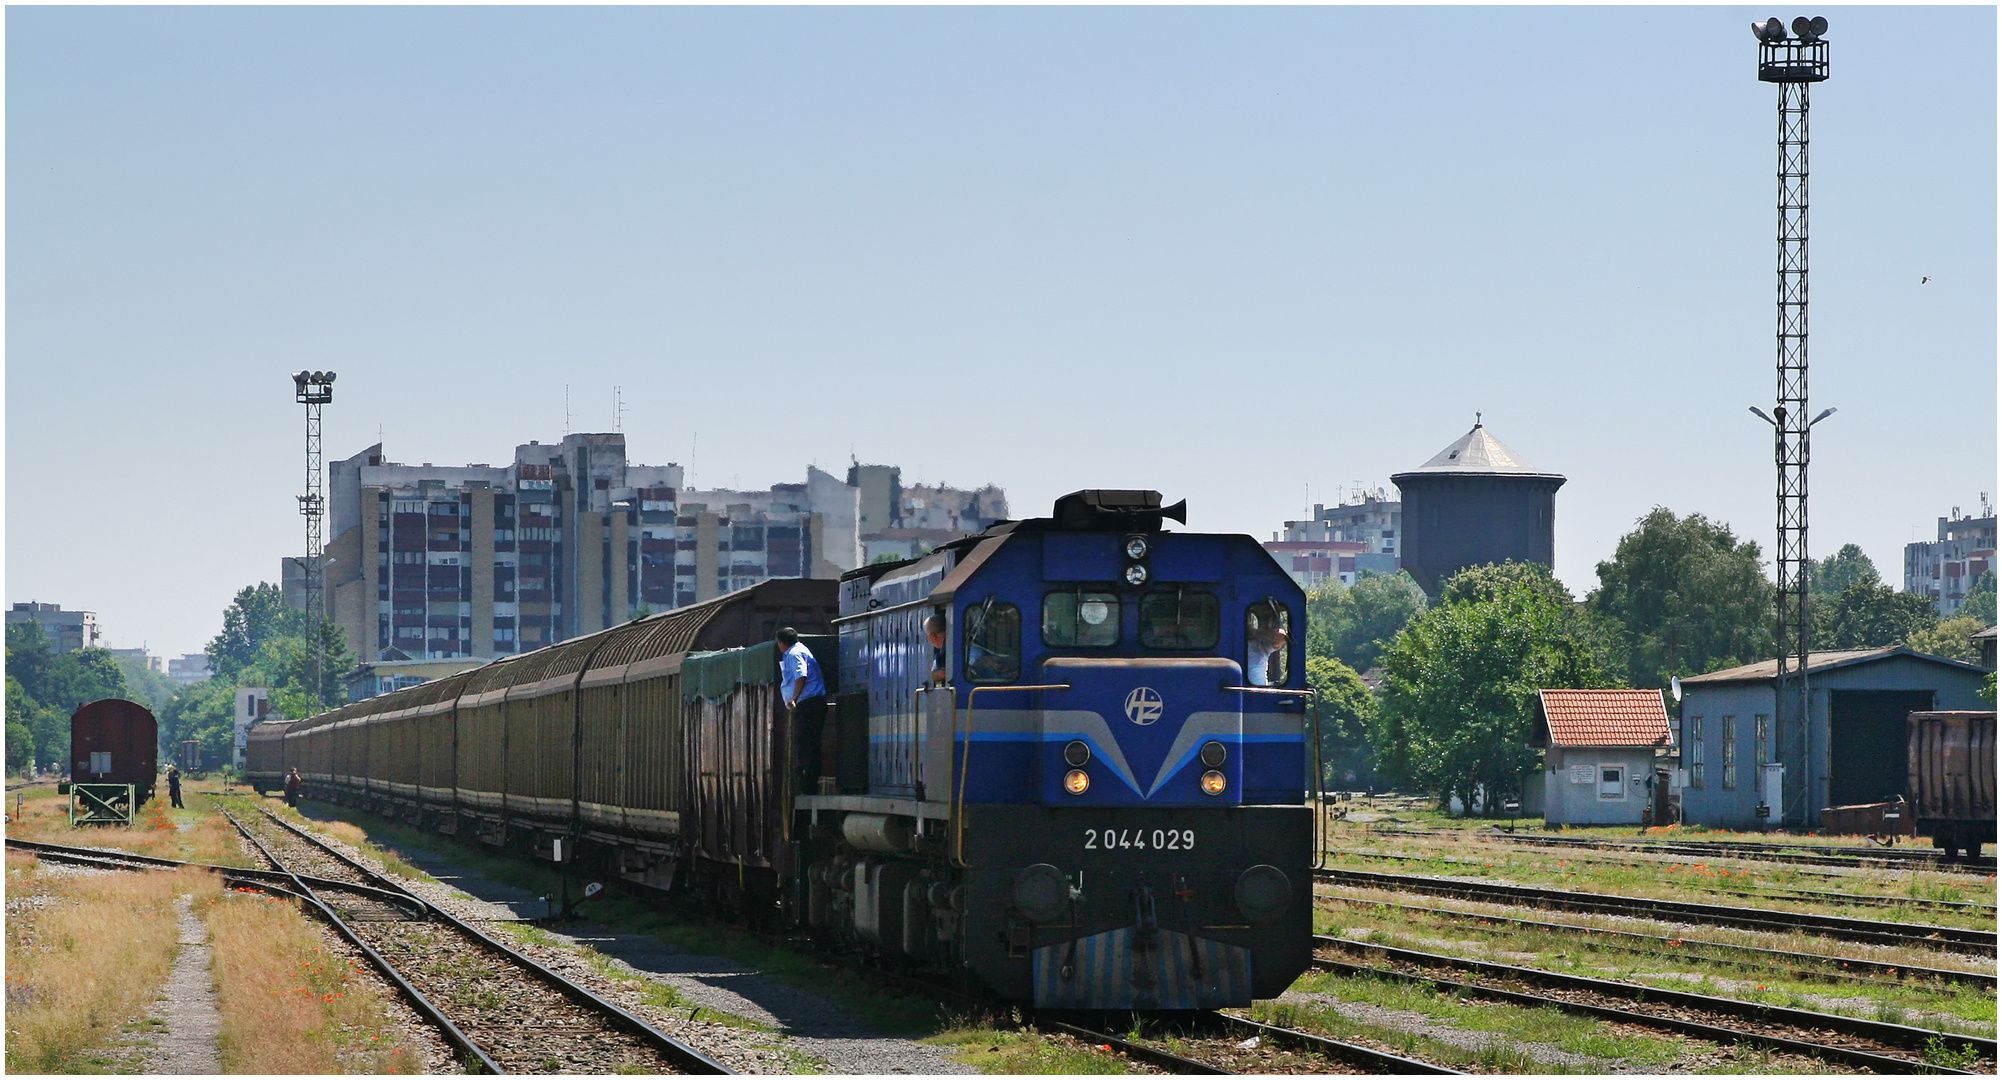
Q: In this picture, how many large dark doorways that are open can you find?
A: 1